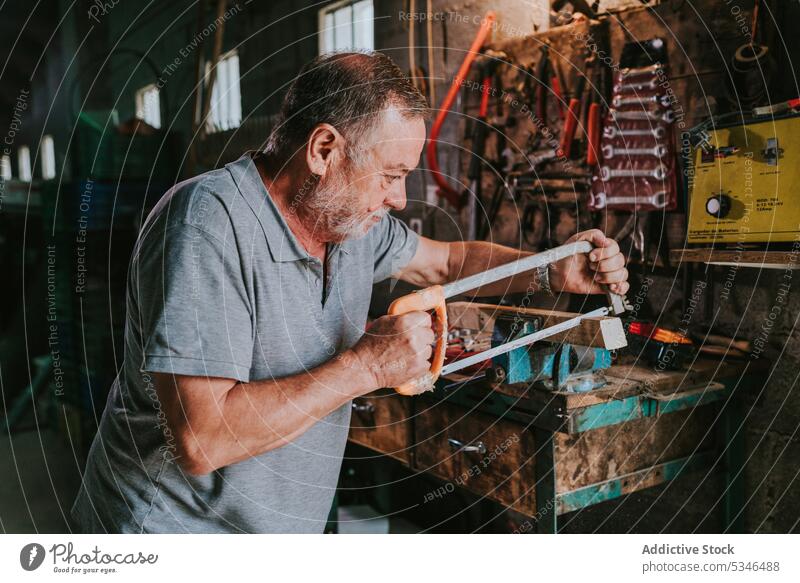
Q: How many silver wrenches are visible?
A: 8